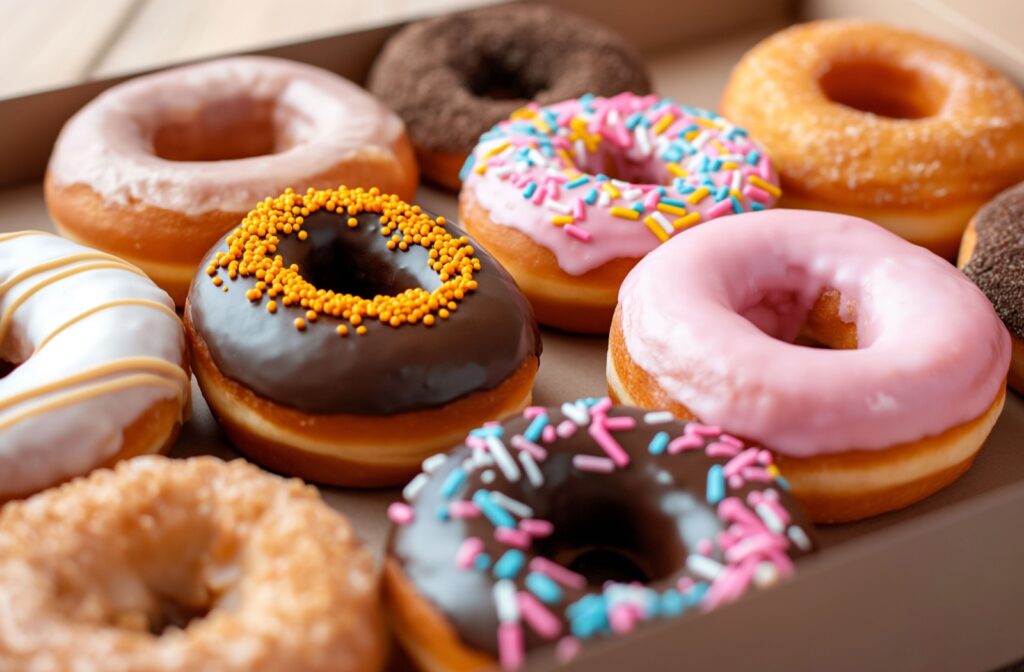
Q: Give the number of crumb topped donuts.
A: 3